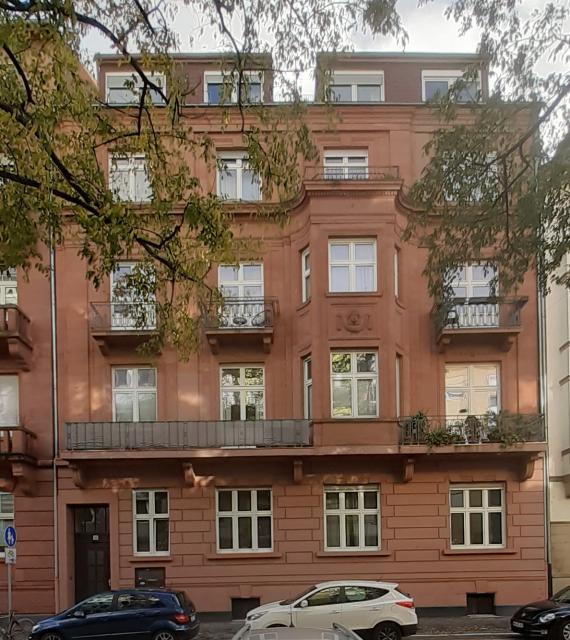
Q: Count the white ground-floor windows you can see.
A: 4